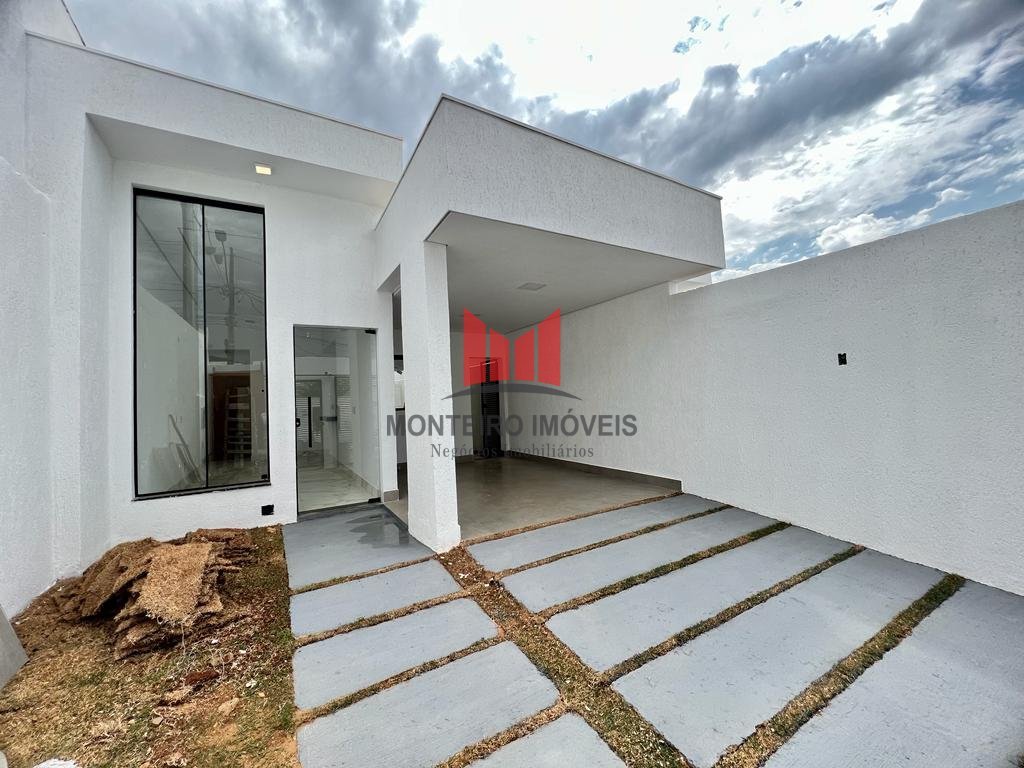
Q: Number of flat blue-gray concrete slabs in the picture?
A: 10